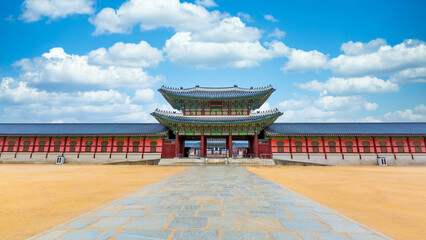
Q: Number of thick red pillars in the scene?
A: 4